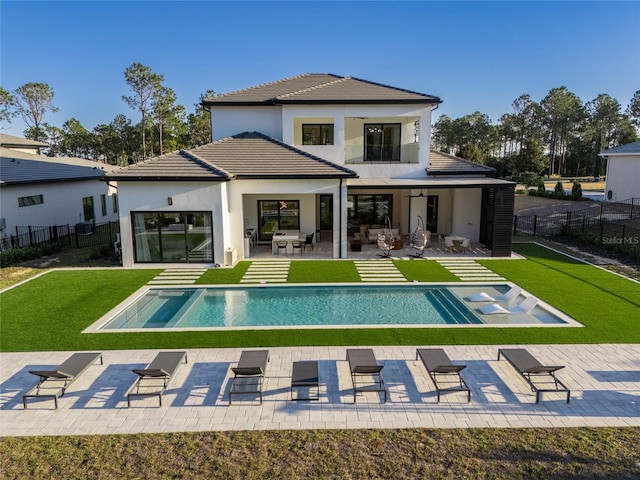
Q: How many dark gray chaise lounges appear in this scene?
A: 6